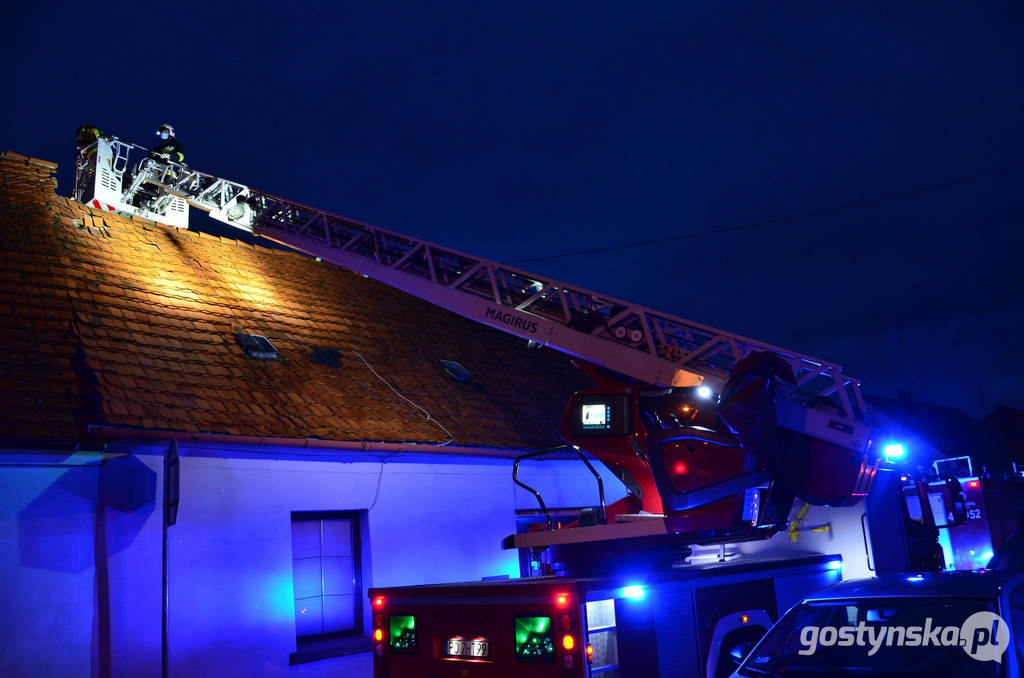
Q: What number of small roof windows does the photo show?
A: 2